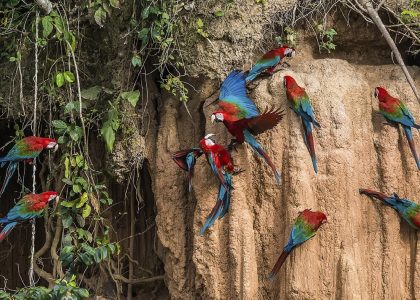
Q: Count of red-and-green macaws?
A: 10